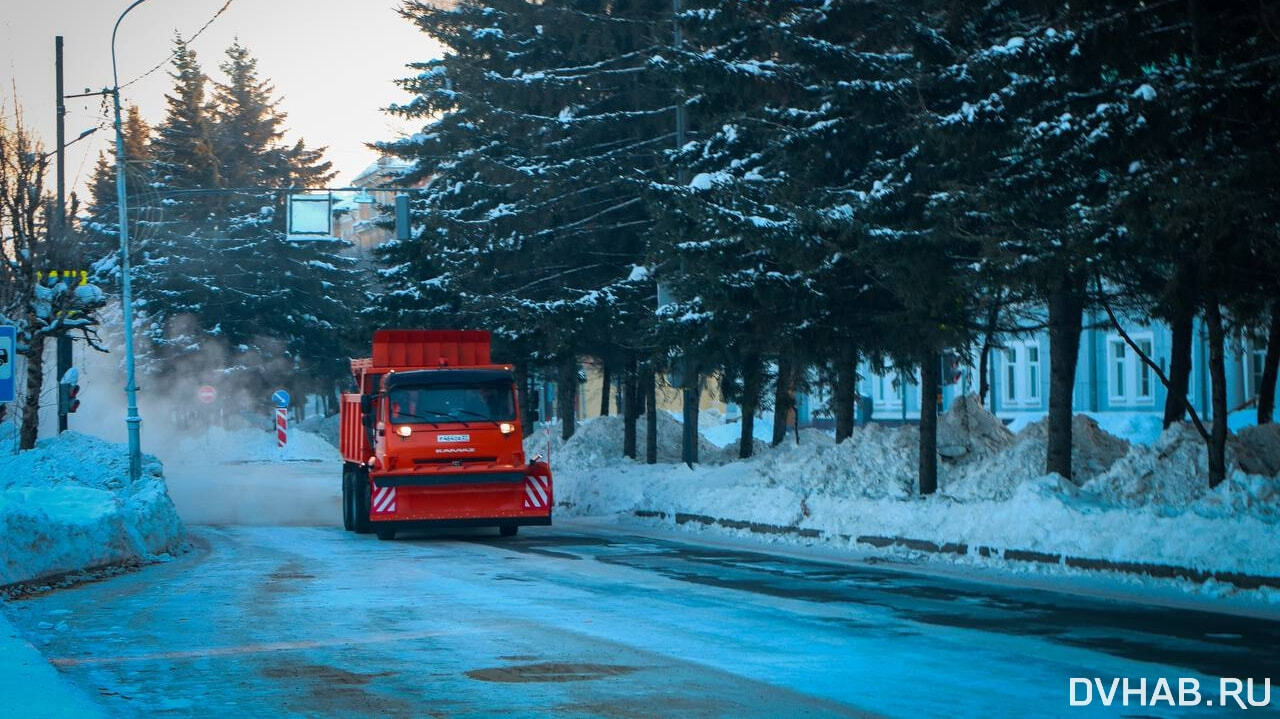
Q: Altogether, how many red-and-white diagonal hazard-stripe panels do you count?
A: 3